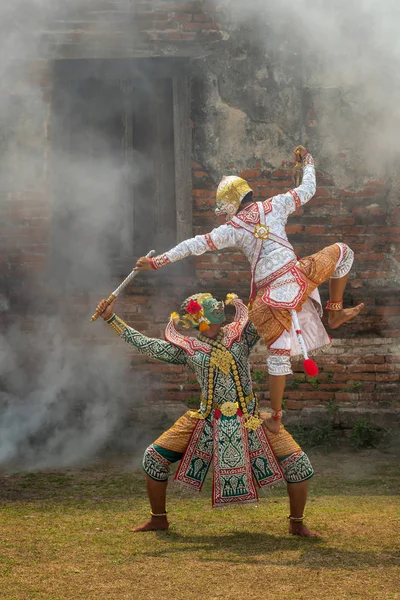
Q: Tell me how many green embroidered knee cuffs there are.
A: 2